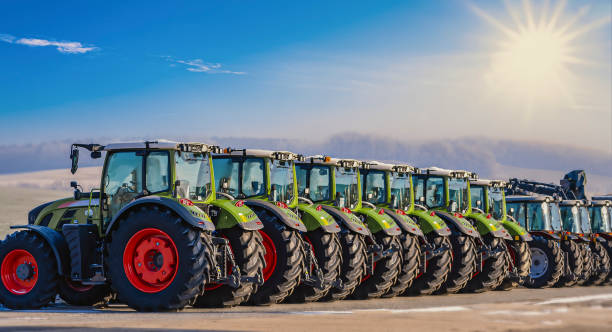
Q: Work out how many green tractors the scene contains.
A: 6